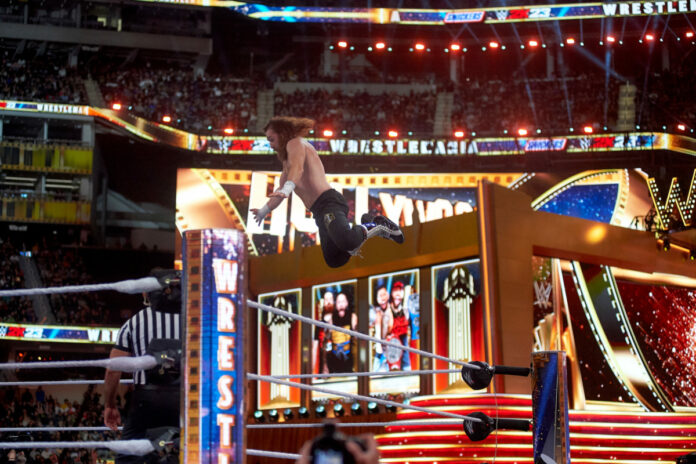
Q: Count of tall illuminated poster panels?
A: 4